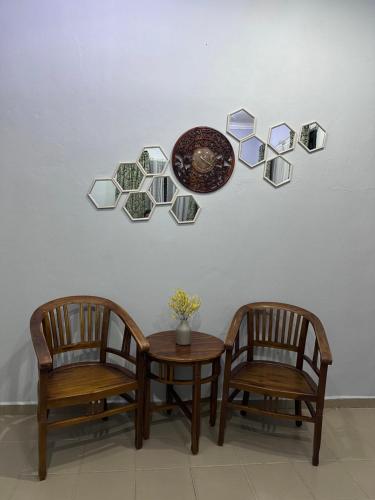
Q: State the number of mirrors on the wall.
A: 11